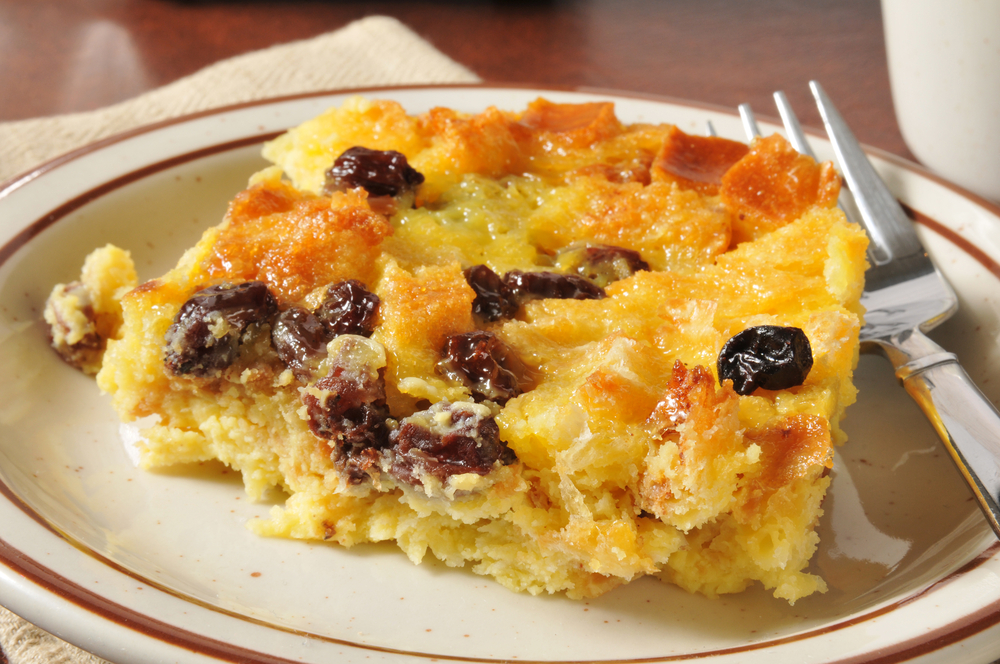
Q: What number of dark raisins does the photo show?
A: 11